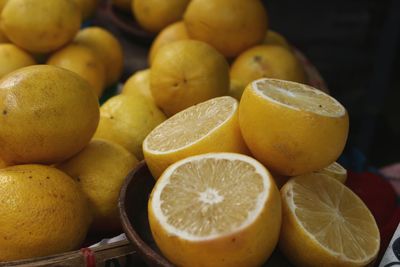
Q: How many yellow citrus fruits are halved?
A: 5